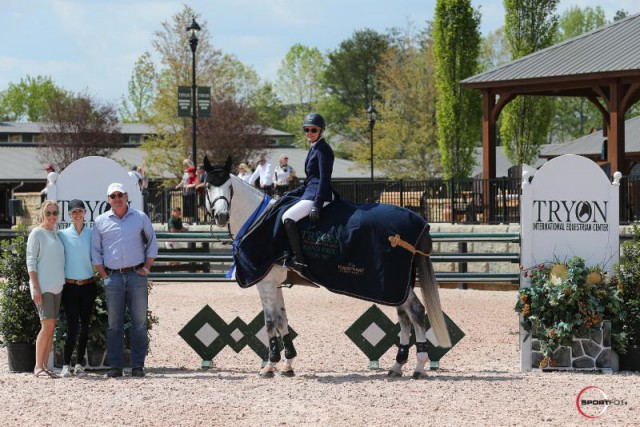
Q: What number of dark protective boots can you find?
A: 4